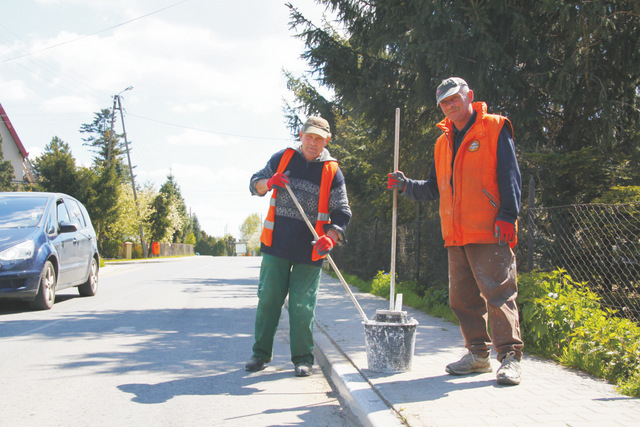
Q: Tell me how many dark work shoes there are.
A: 2